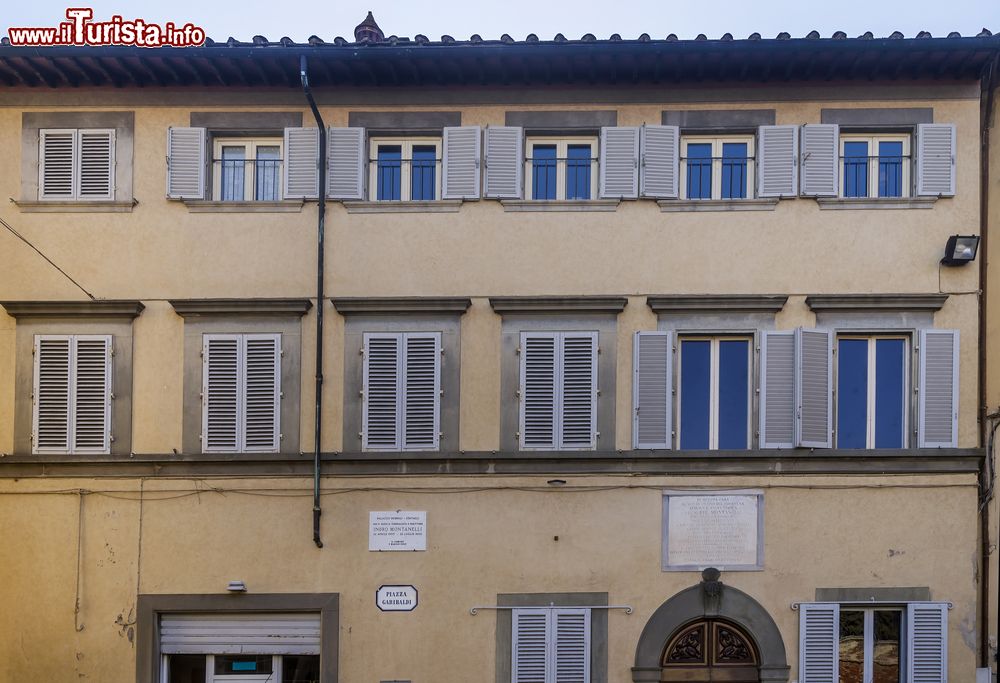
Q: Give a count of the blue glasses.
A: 12